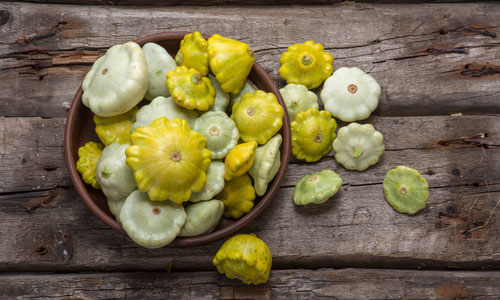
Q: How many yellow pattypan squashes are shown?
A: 12